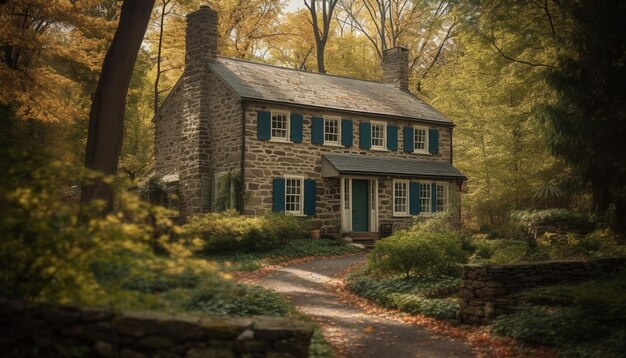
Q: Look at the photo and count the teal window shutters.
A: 12